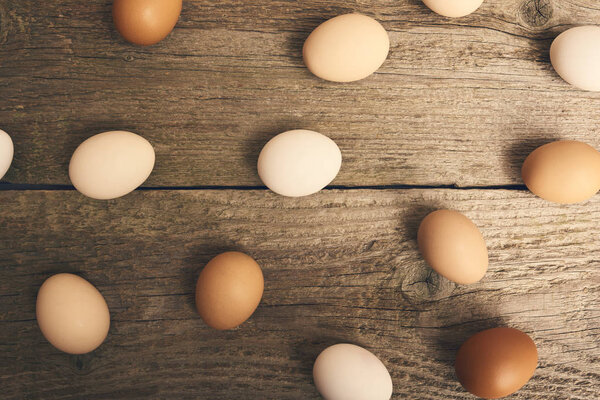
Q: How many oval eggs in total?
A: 13